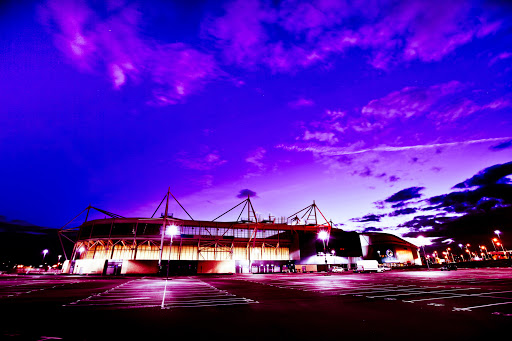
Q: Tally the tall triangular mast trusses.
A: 4